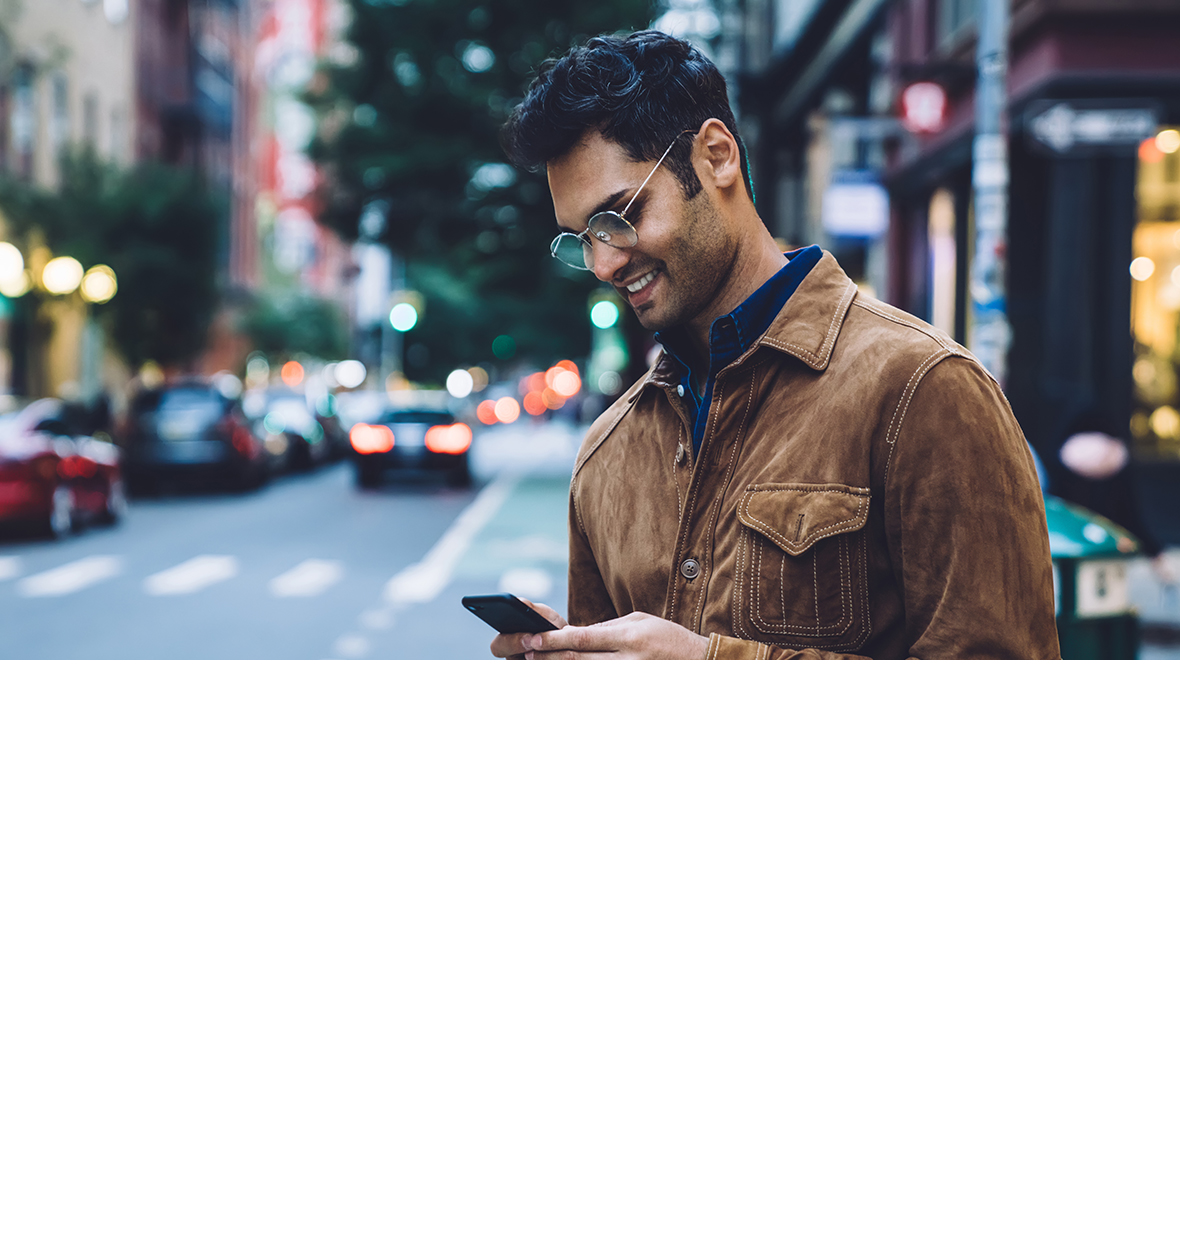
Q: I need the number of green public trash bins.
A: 1